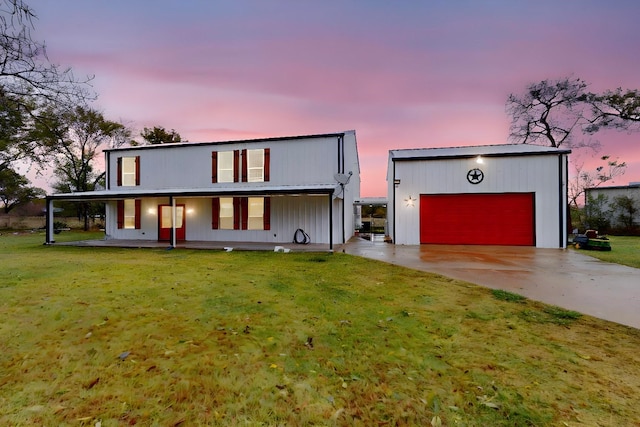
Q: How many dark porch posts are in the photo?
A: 3